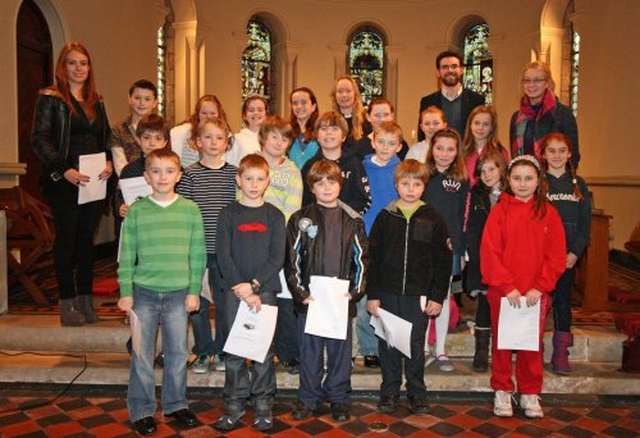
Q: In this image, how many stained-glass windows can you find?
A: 5